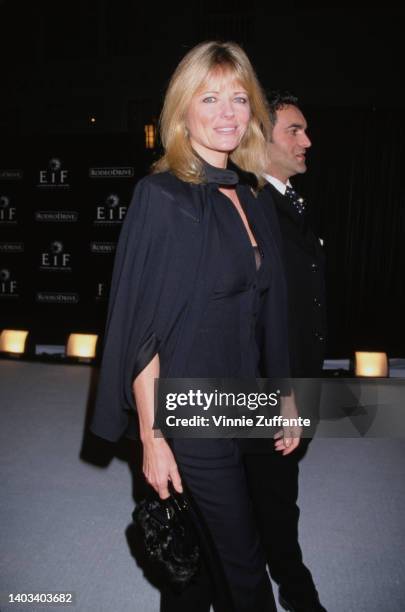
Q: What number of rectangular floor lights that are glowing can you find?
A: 3